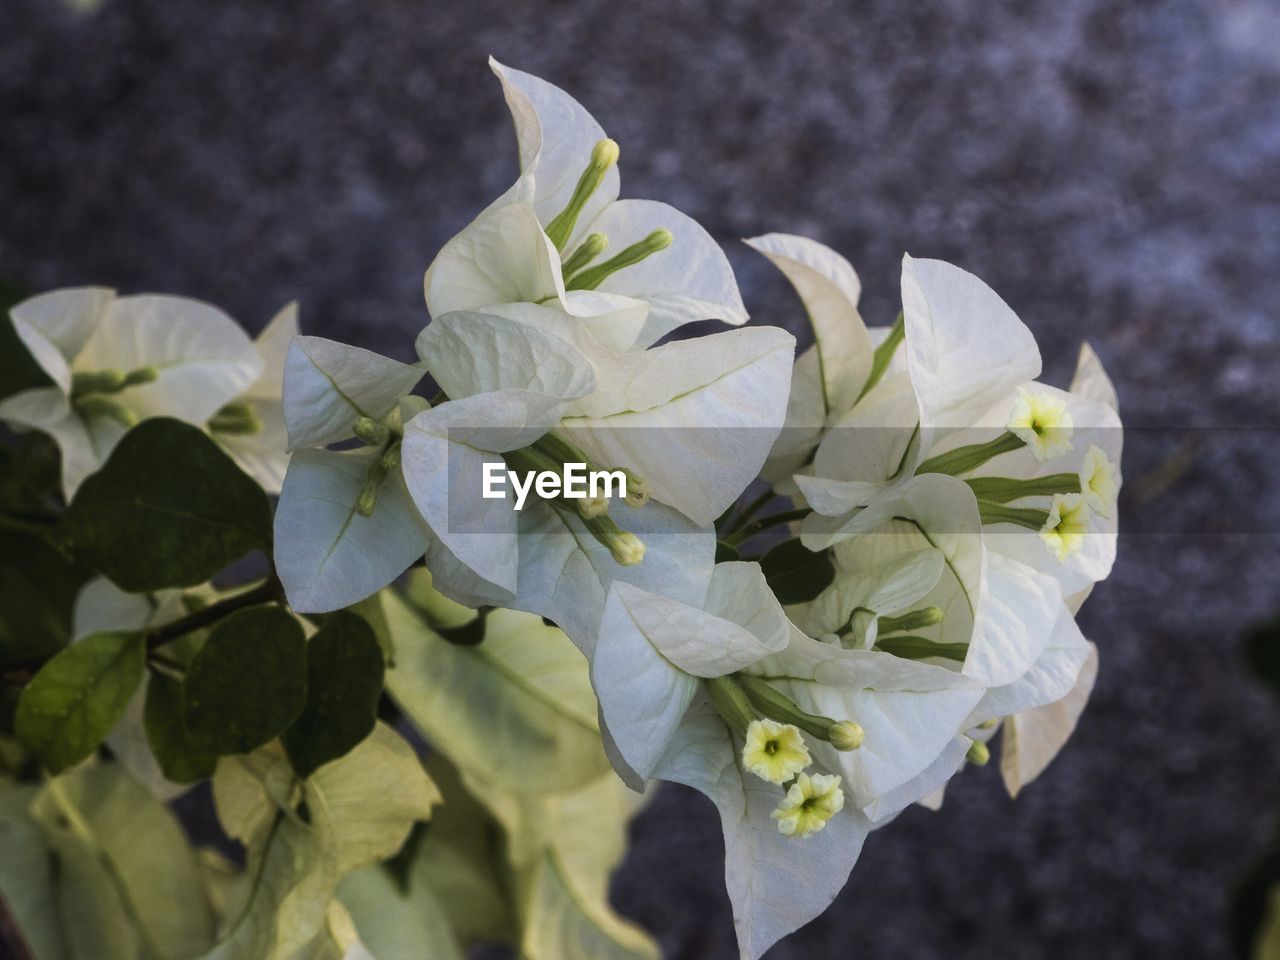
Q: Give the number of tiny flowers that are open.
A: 5